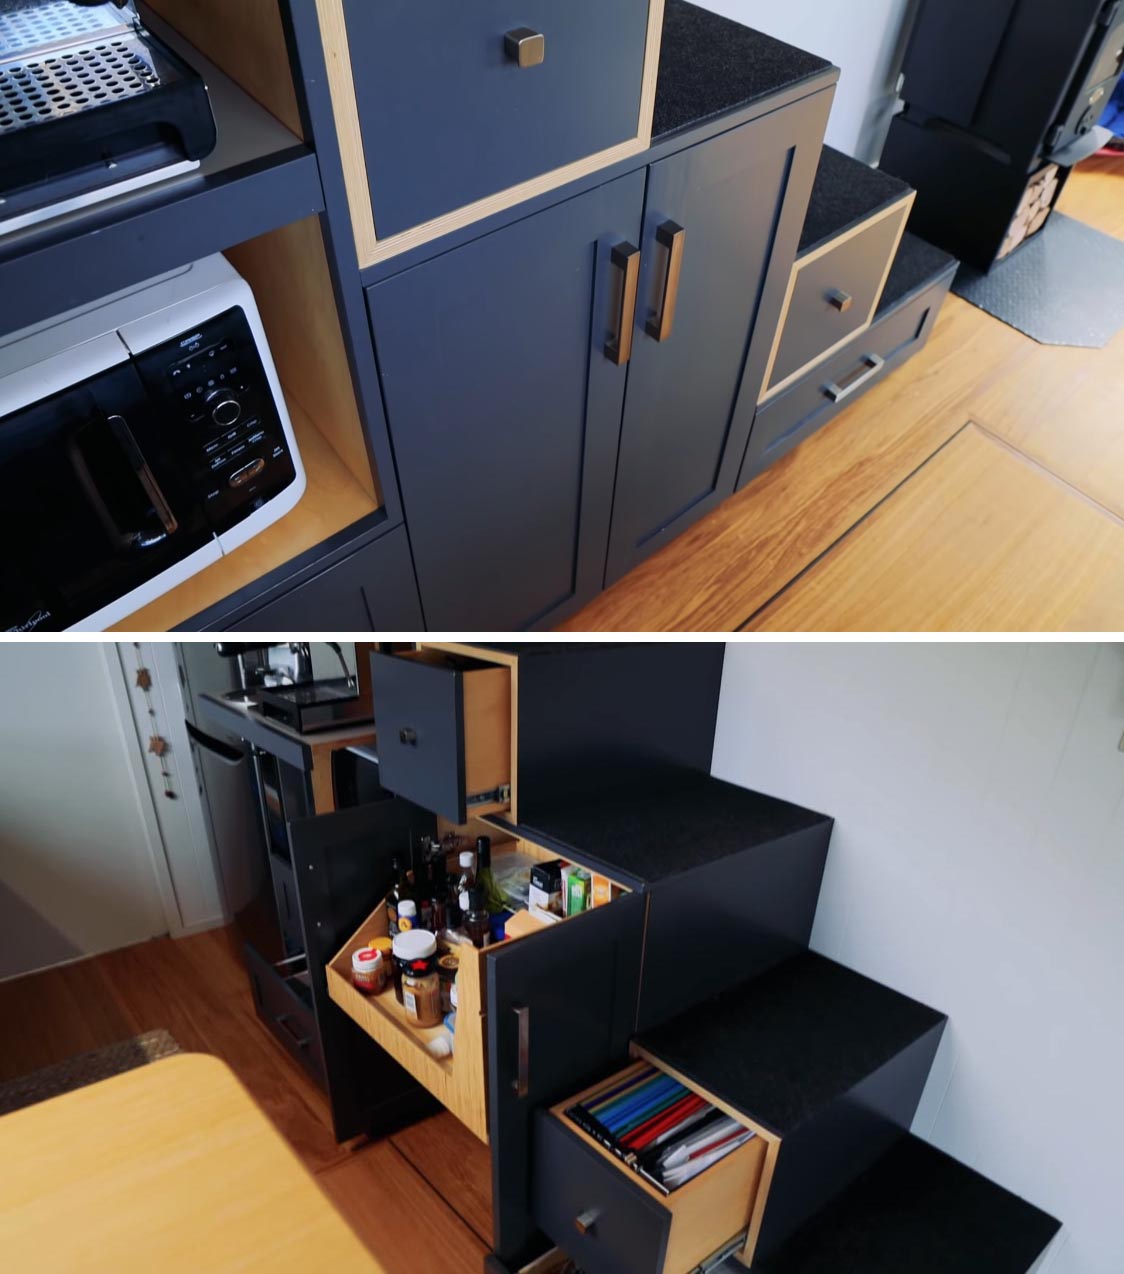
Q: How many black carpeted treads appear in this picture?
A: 6